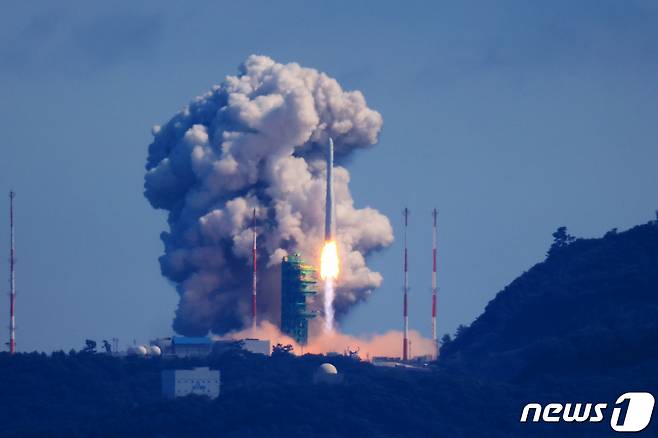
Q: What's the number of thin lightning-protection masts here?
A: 4